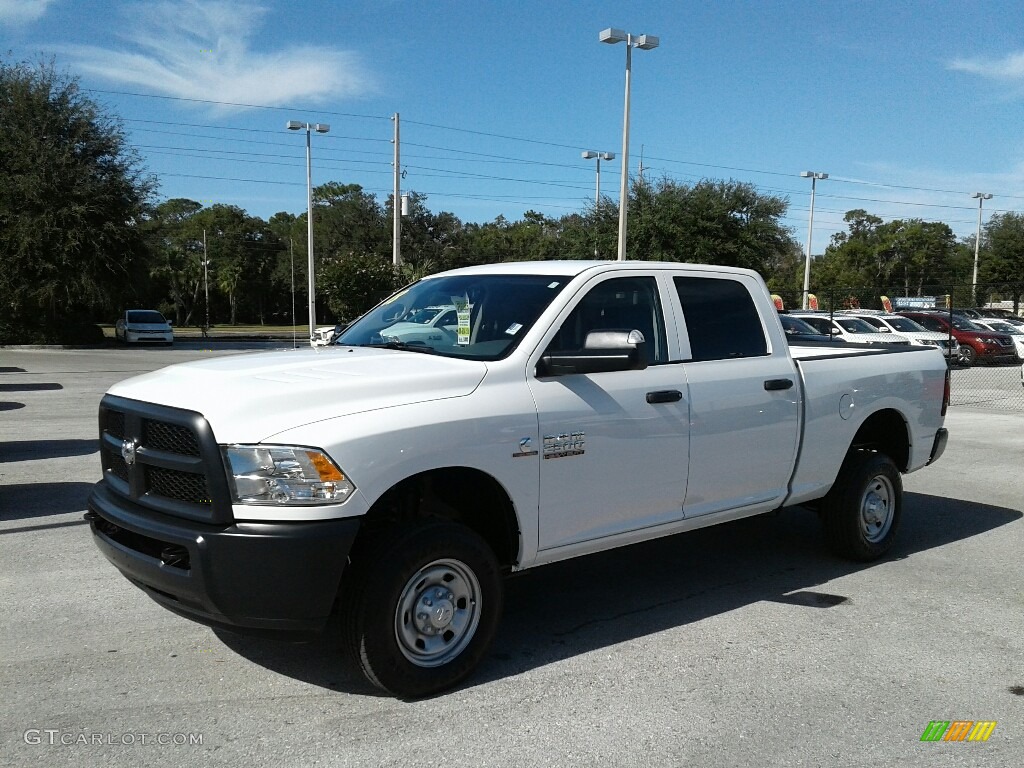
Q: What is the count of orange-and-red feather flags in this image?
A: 3